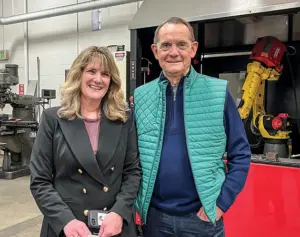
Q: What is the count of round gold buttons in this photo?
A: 6